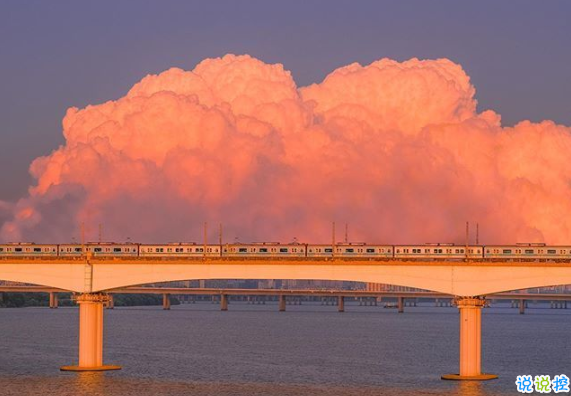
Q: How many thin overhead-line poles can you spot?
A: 8